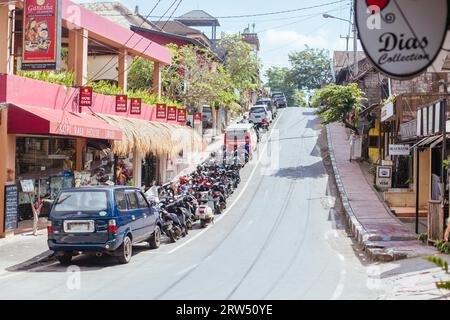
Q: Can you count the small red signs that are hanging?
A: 7